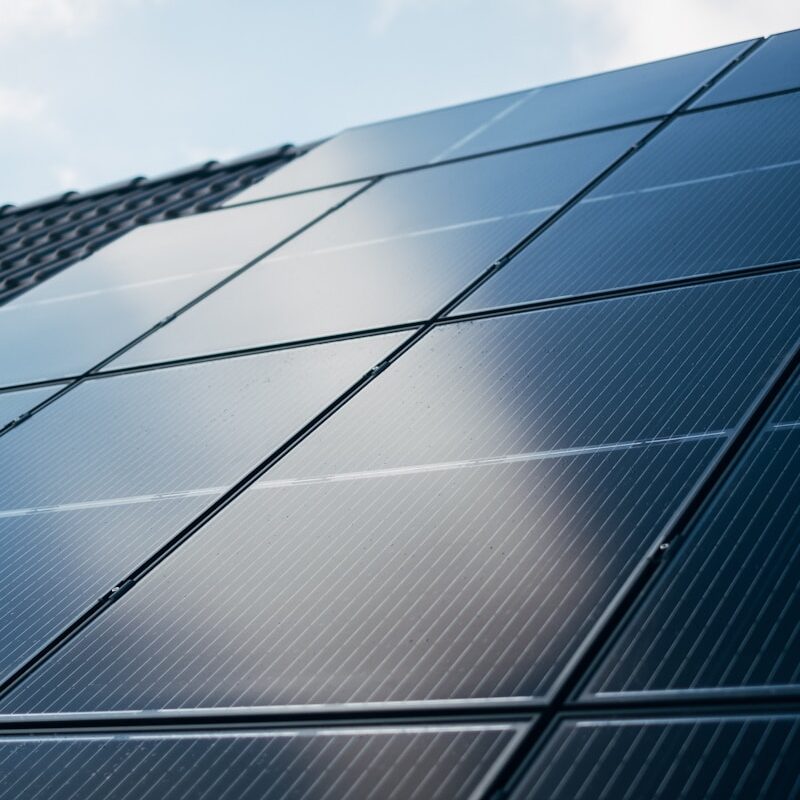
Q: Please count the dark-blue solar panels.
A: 11